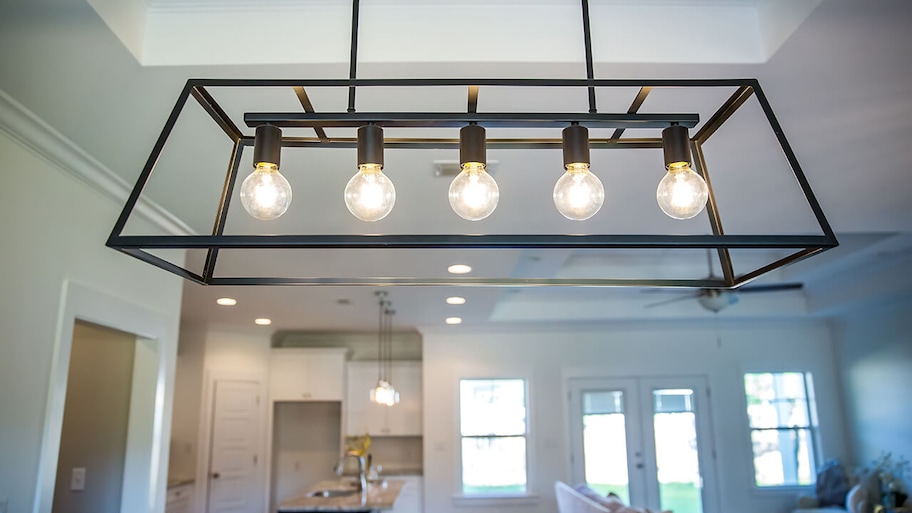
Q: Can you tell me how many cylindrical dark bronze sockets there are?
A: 5